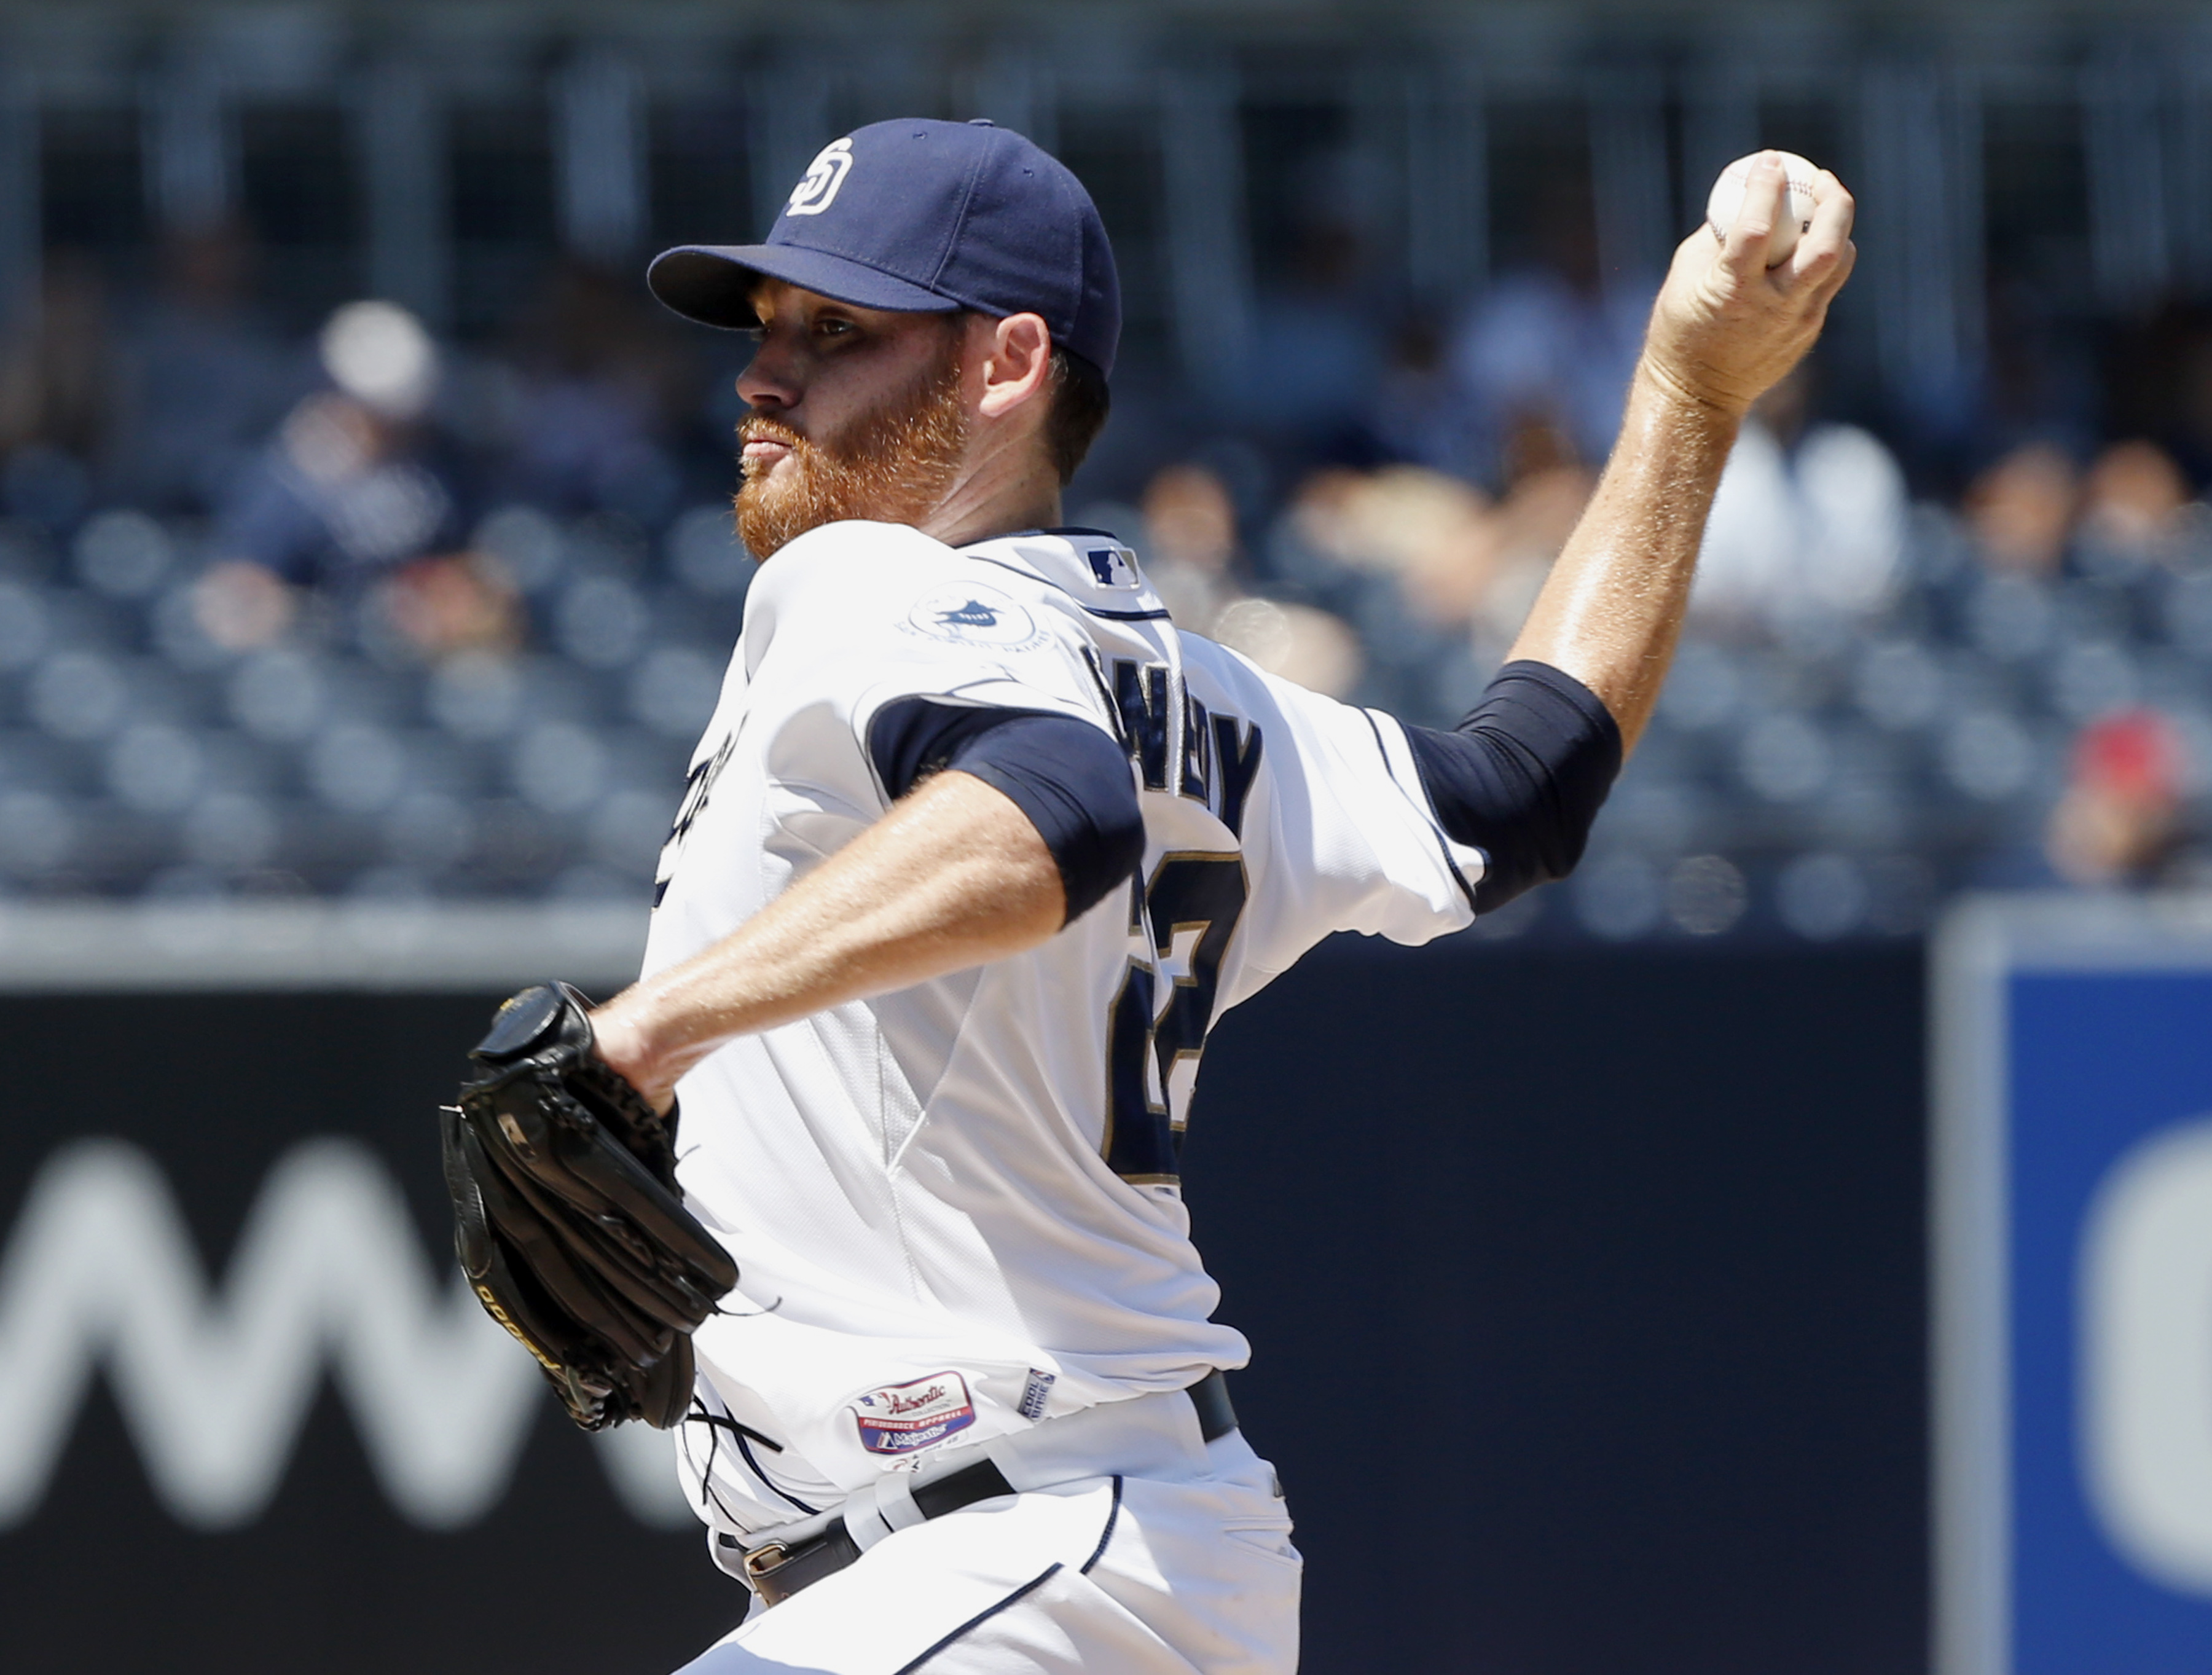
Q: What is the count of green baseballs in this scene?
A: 0